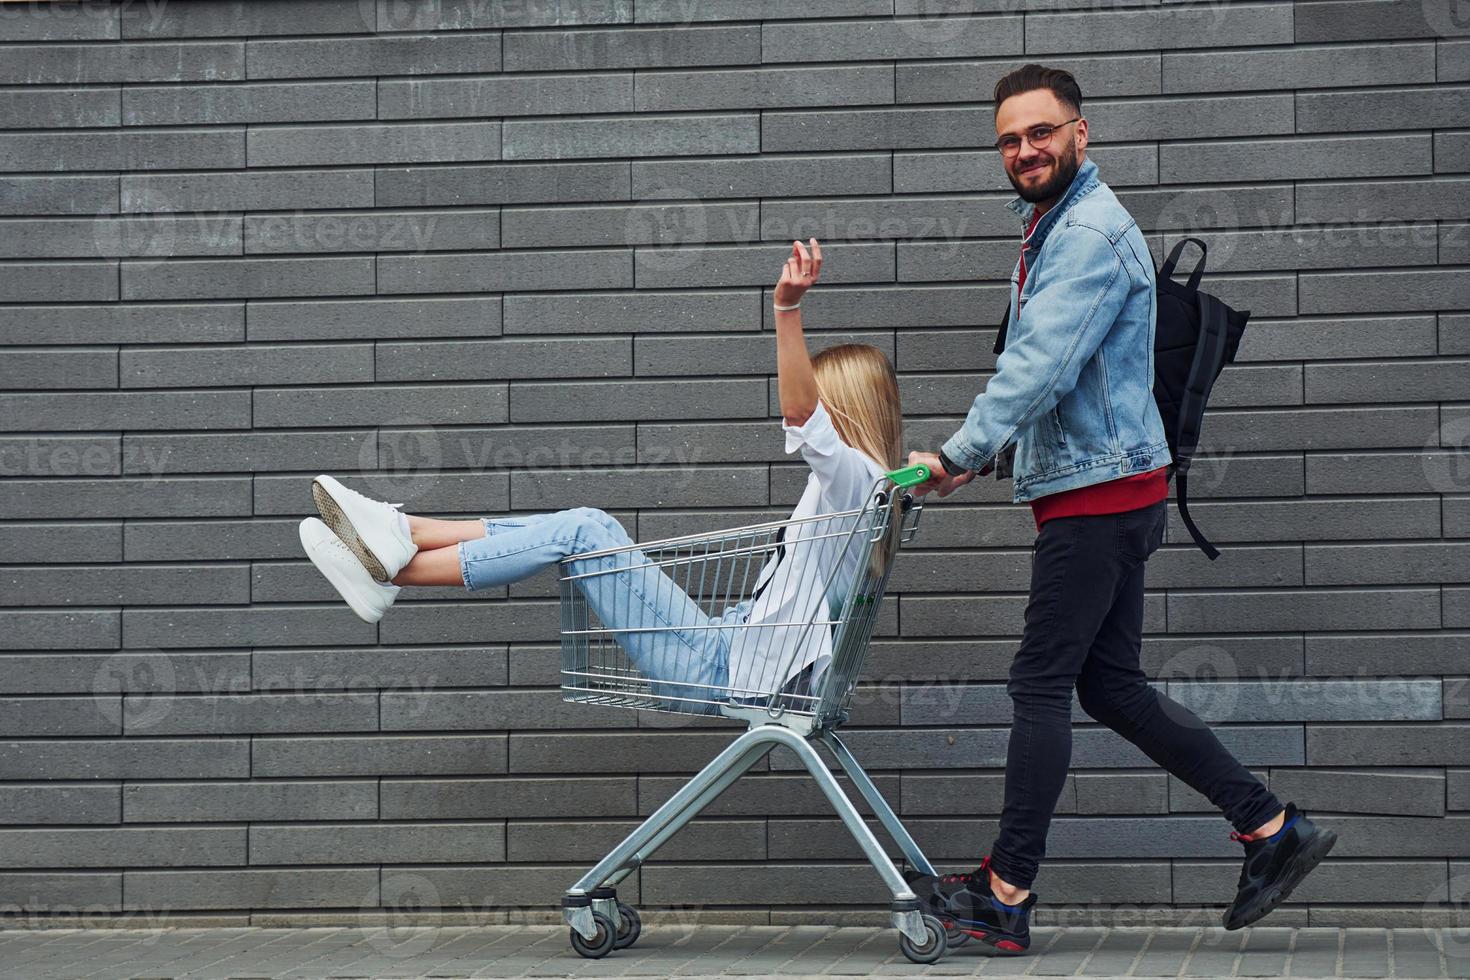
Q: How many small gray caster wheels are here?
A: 4